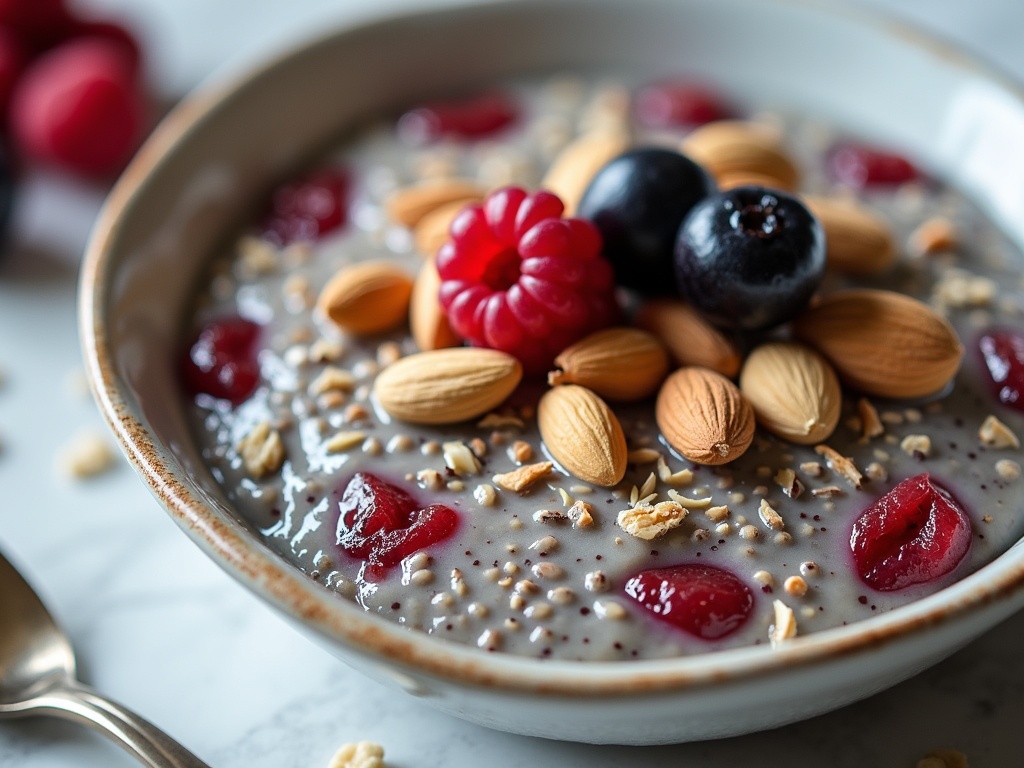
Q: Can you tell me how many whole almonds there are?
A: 15